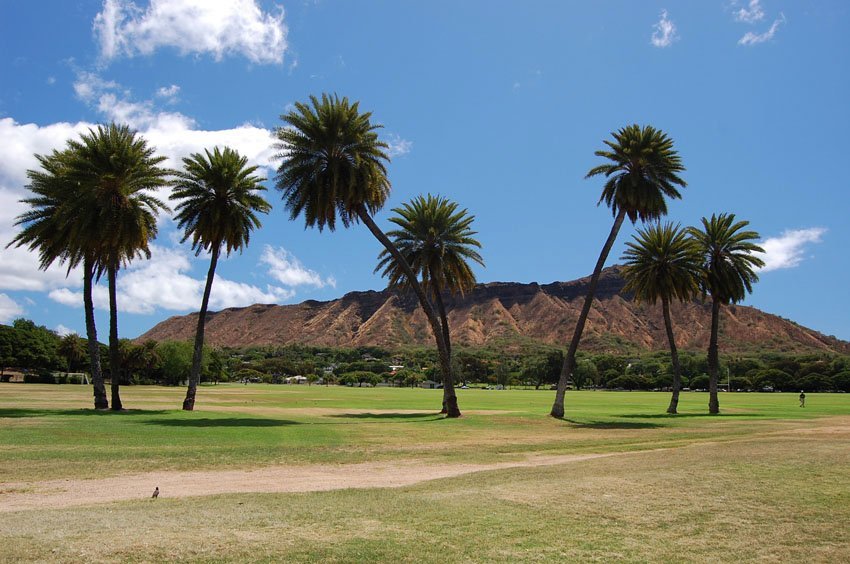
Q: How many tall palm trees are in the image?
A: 8